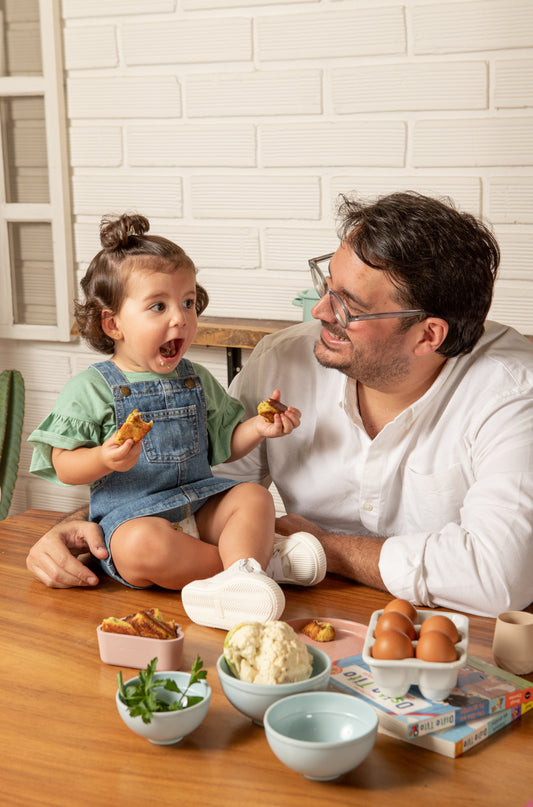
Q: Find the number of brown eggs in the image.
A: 5